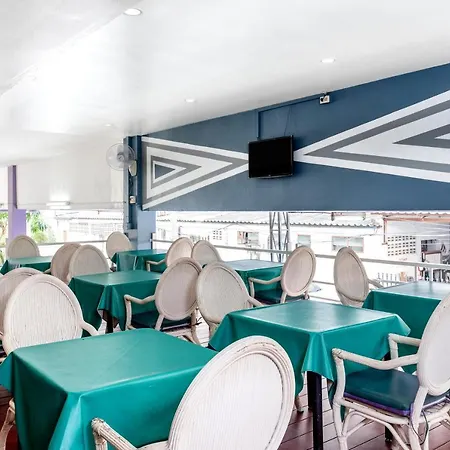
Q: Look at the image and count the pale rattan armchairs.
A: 14